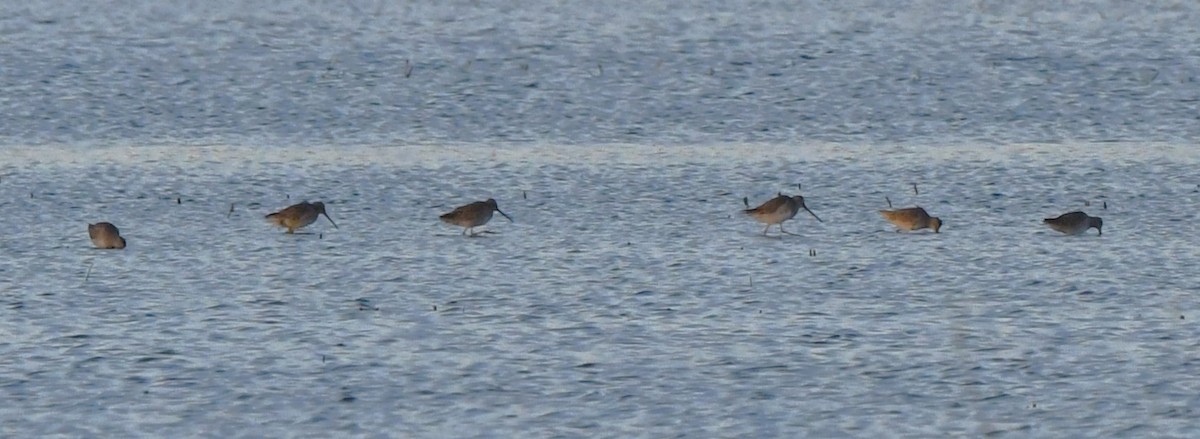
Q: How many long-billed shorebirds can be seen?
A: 6